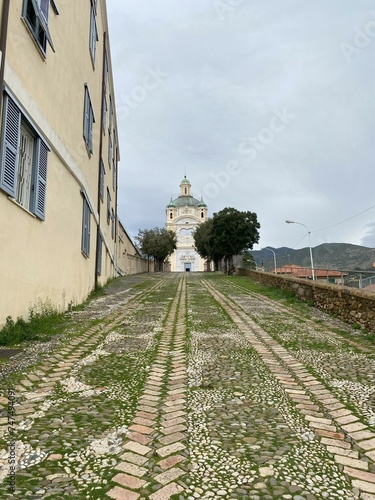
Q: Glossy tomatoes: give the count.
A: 0